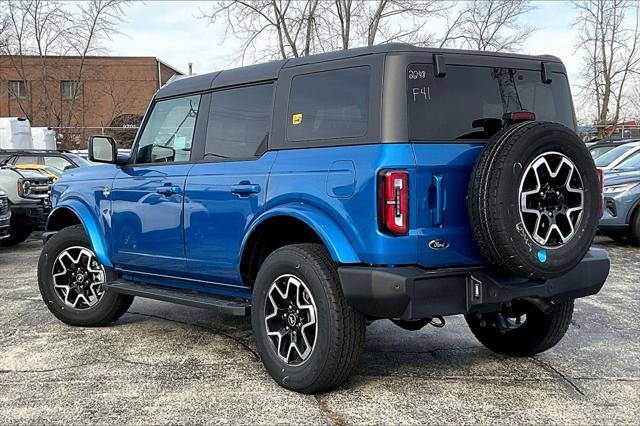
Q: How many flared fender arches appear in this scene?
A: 2